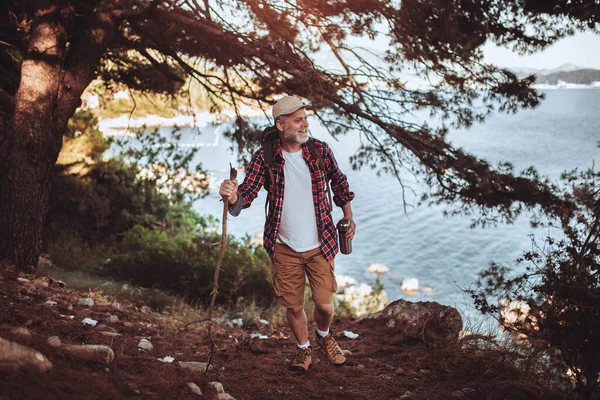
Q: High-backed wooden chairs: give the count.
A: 0